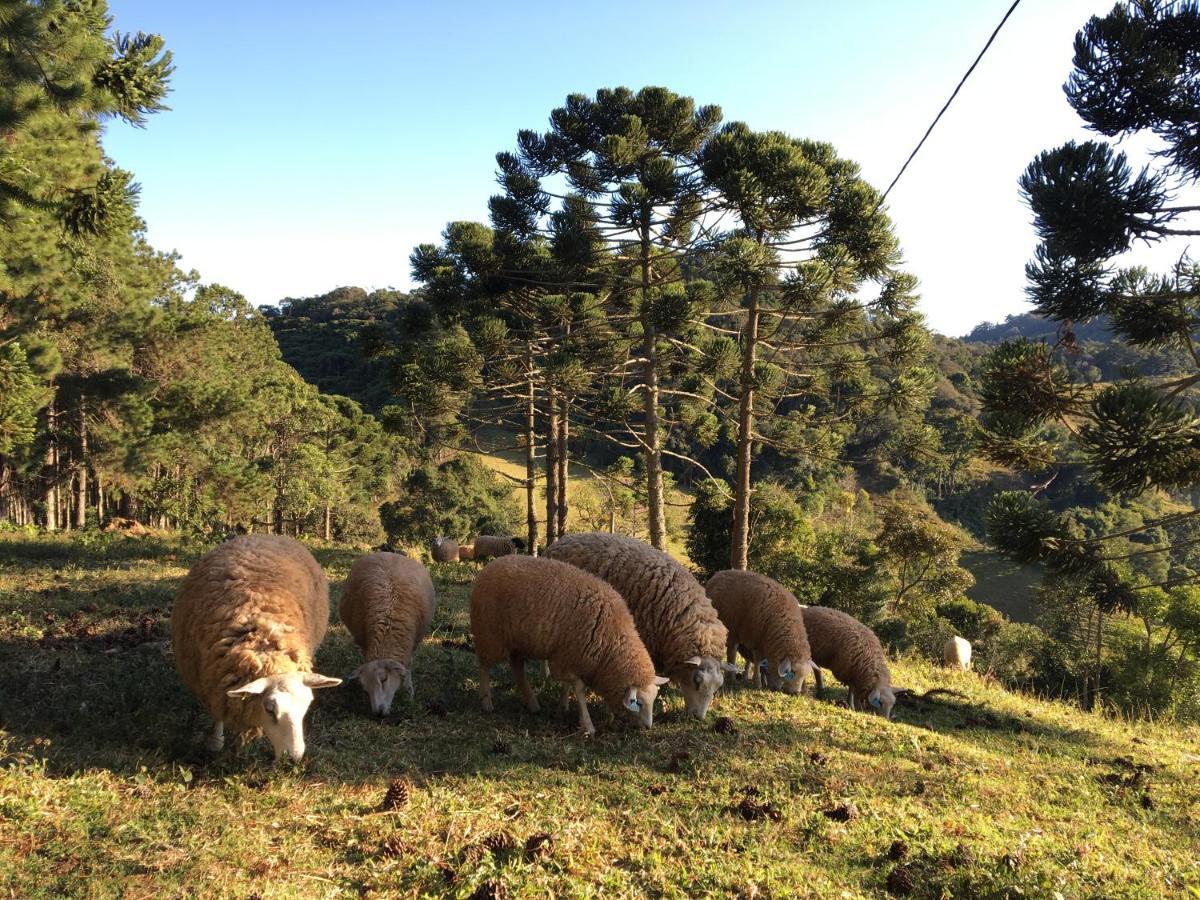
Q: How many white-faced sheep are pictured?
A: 6